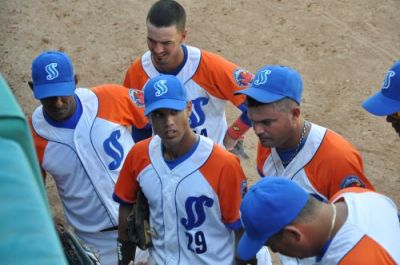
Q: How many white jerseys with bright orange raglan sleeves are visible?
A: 5